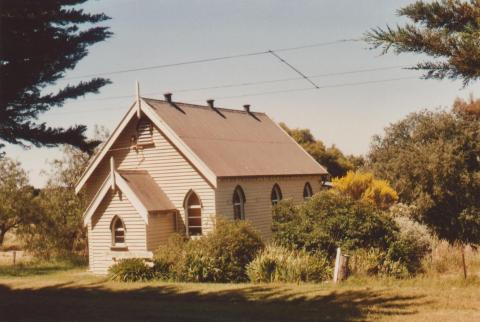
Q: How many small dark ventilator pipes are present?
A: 3